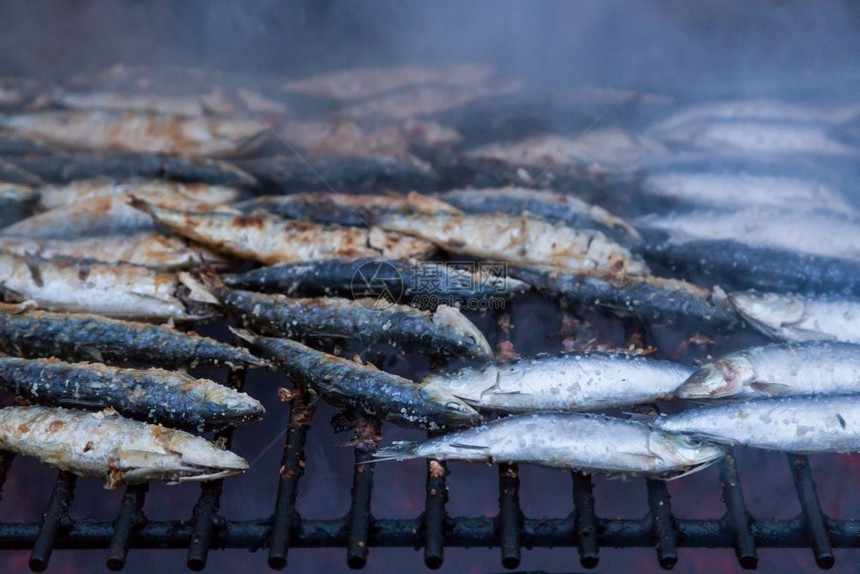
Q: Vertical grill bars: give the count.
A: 11